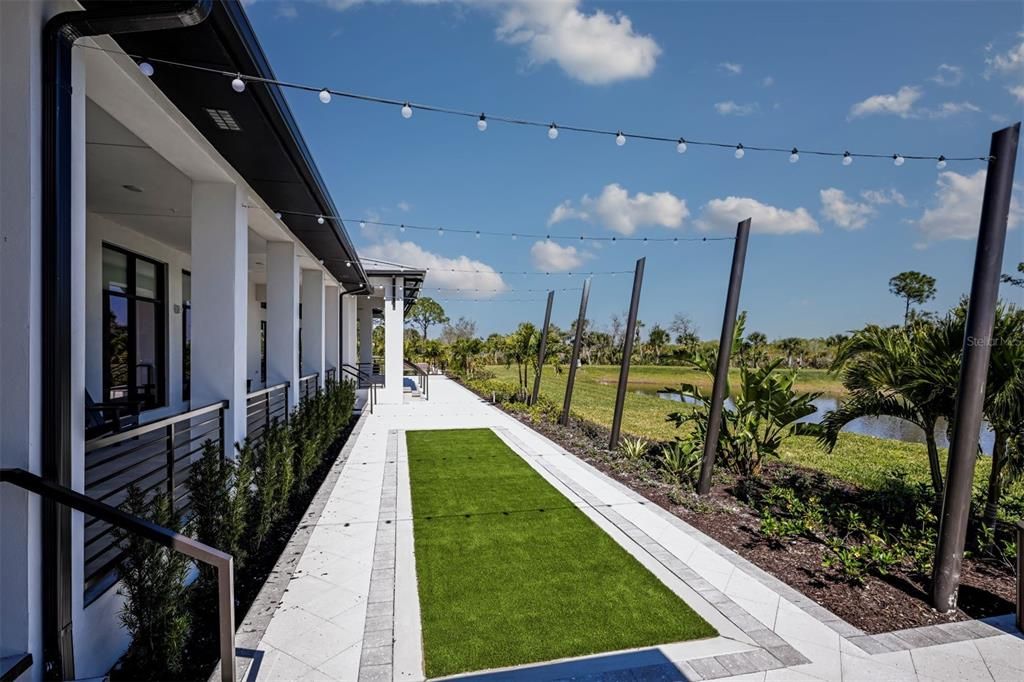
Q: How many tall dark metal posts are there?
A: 5